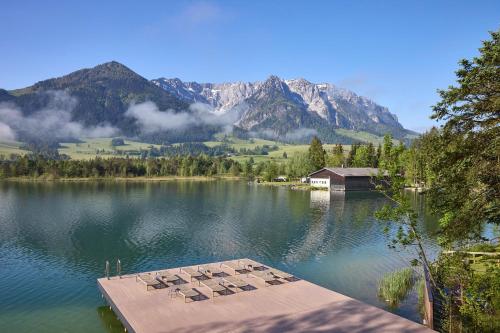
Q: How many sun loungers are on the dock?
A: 11